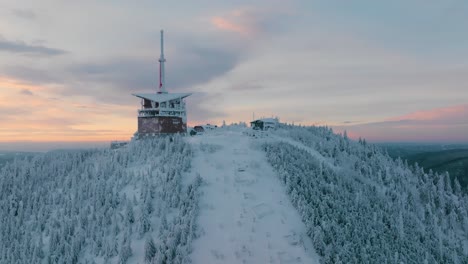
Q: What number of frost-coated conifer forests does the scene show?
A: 2